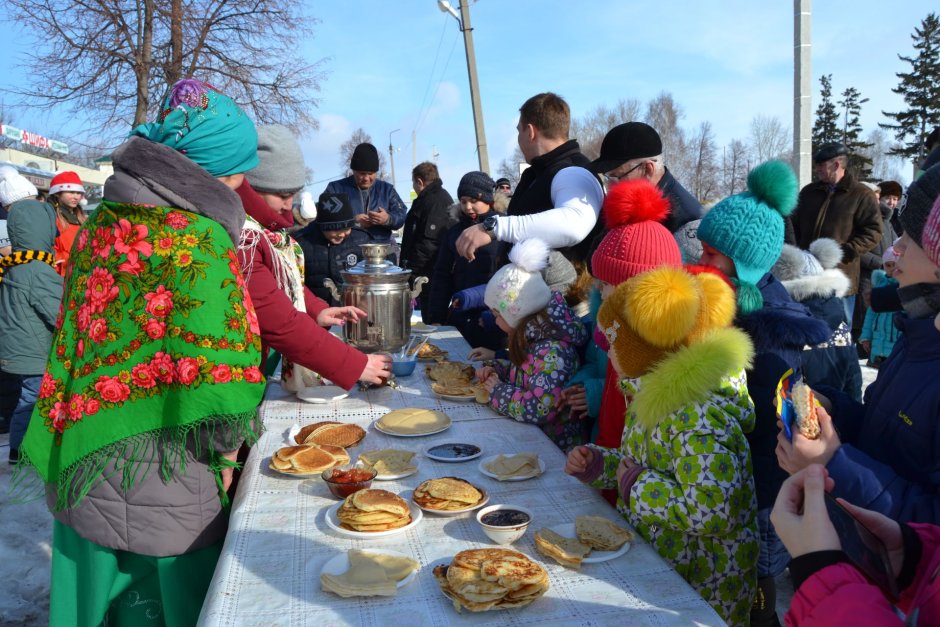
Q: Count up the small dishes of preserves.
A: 3